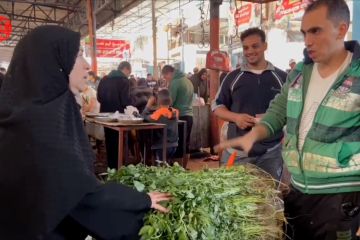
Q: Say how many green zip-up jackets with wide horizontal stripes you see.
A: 1